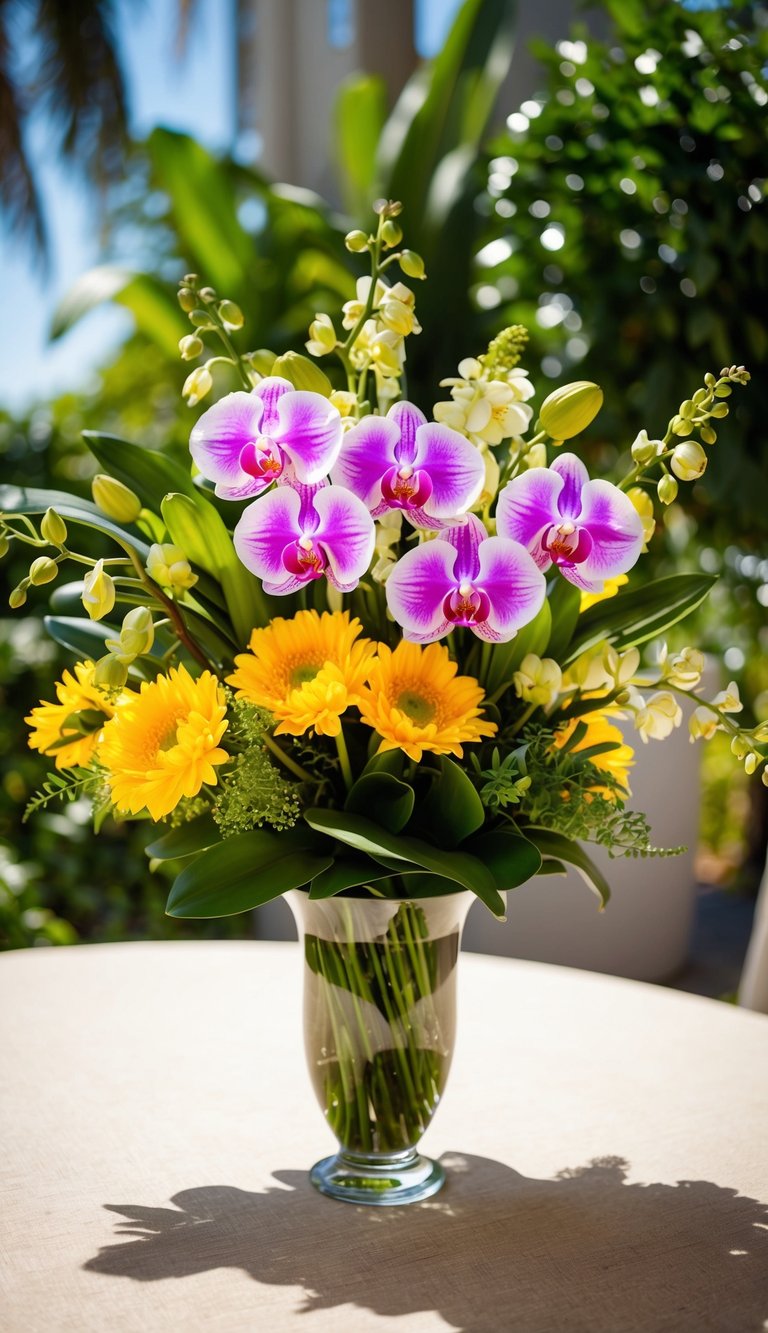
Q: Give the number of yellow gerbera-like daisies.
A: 5